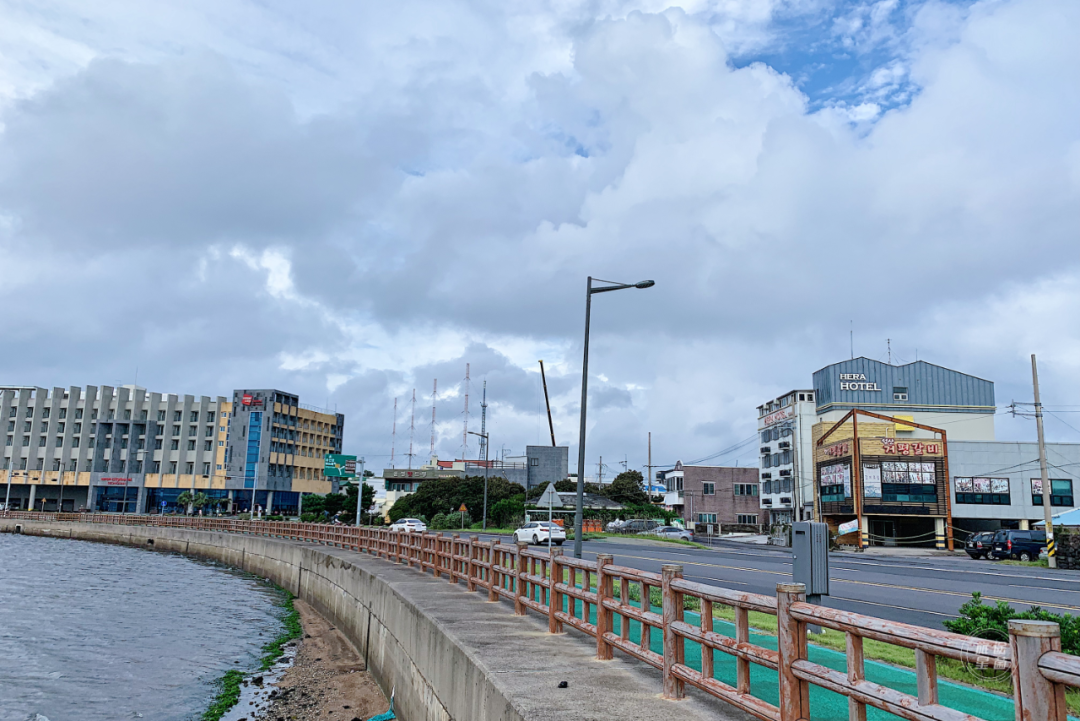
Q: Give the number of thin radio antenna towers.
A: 5